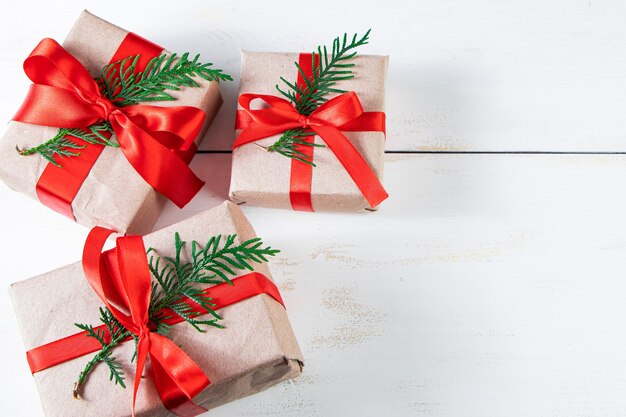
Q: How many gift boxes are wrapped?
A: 3